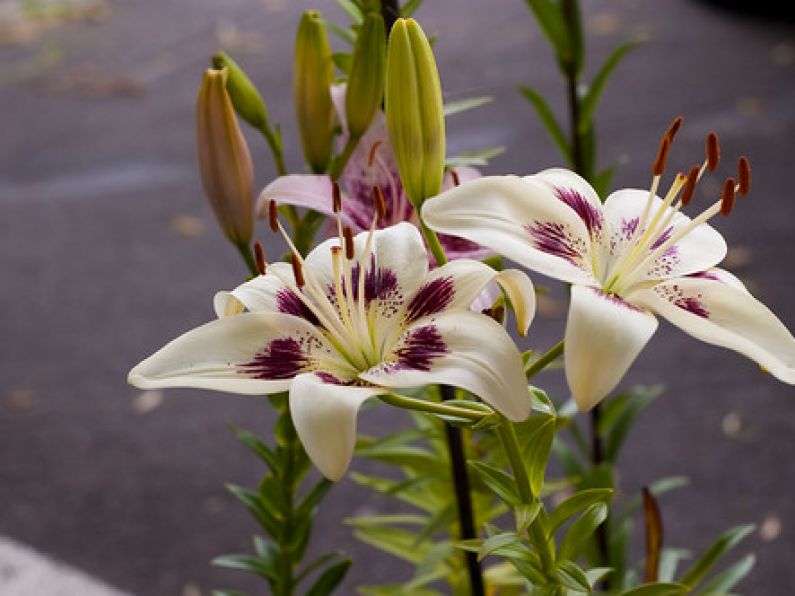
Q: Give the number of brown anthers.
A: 14